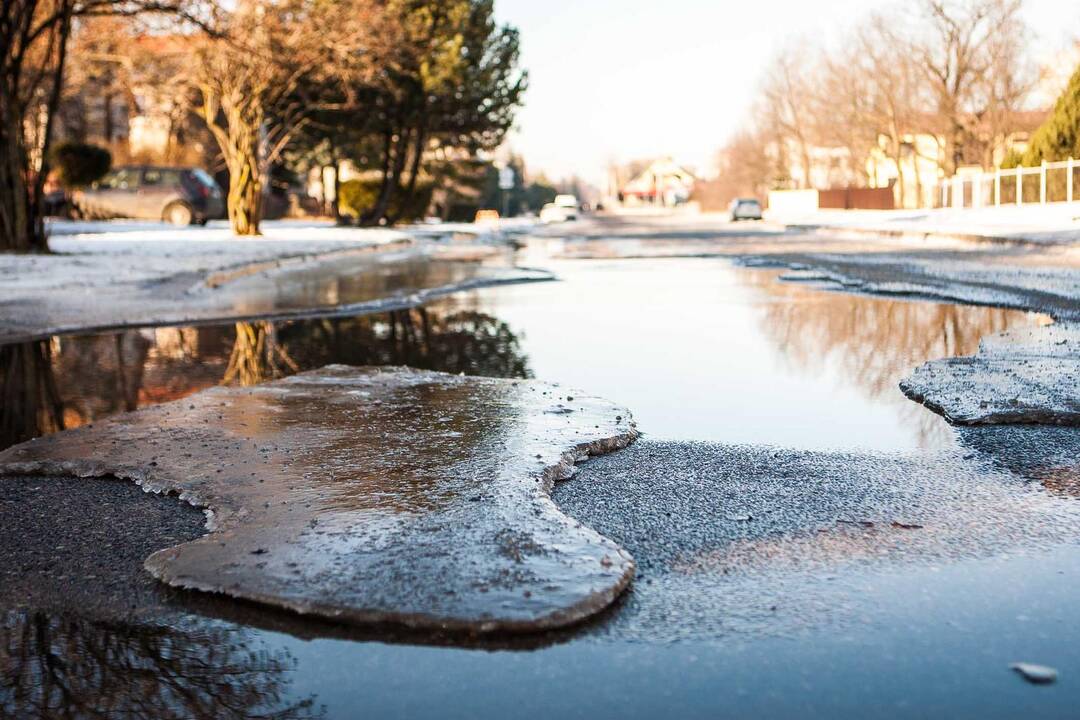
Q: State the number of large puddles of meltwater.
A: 2